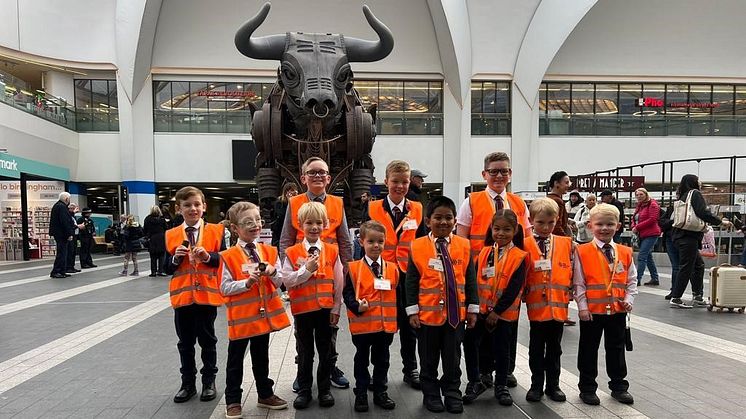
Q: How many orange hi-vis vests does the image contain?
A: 11